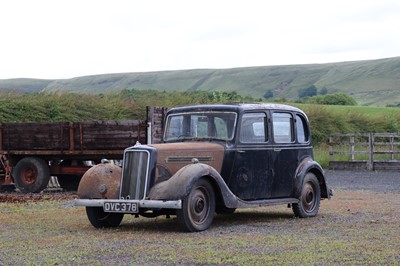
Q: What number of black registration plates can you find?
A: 1